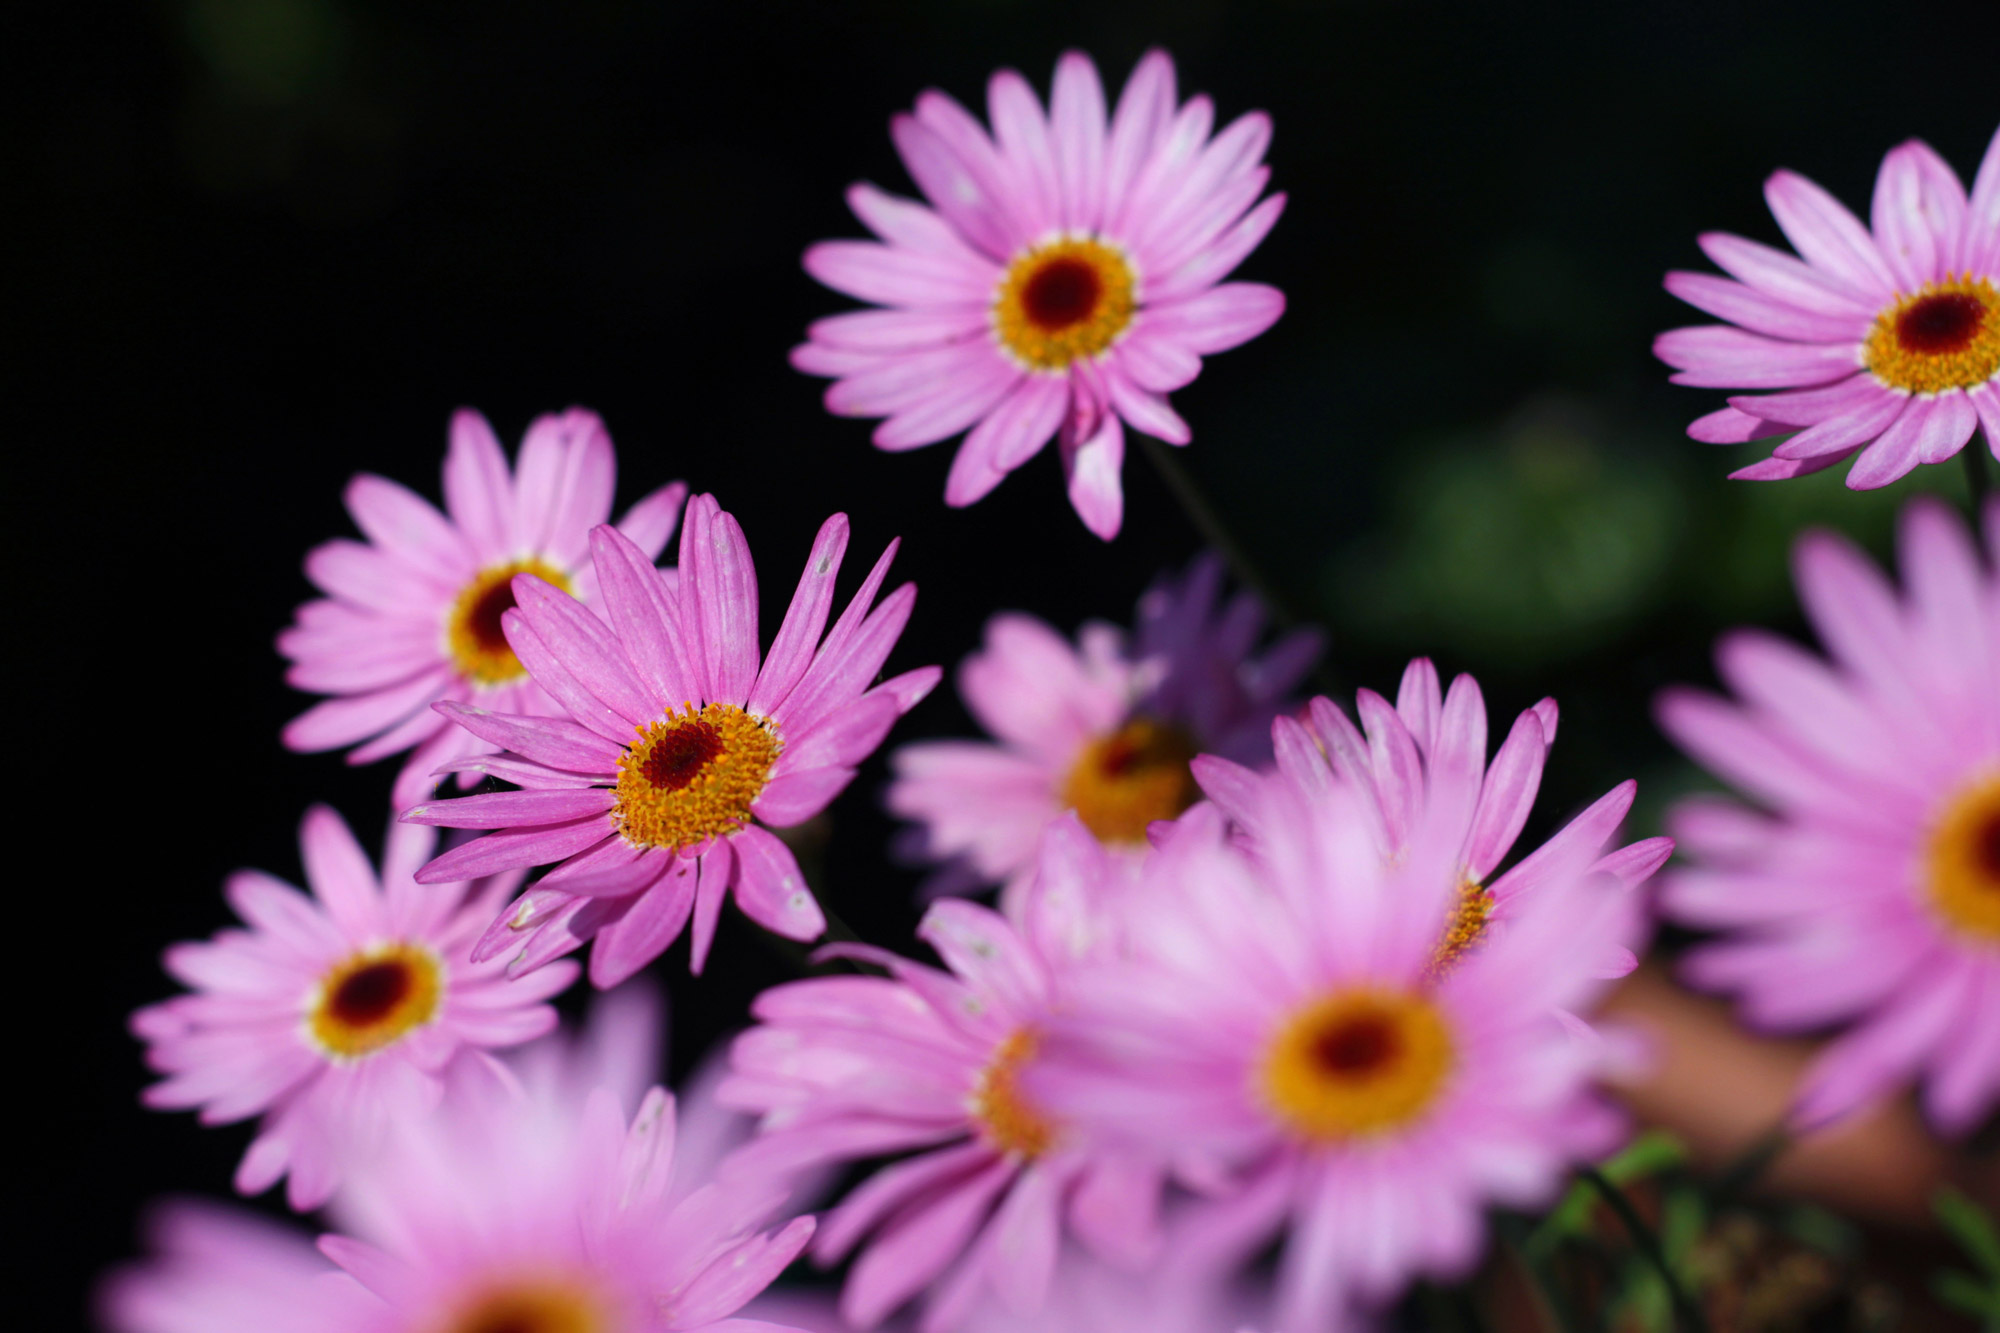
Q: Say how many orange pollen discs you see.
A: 11